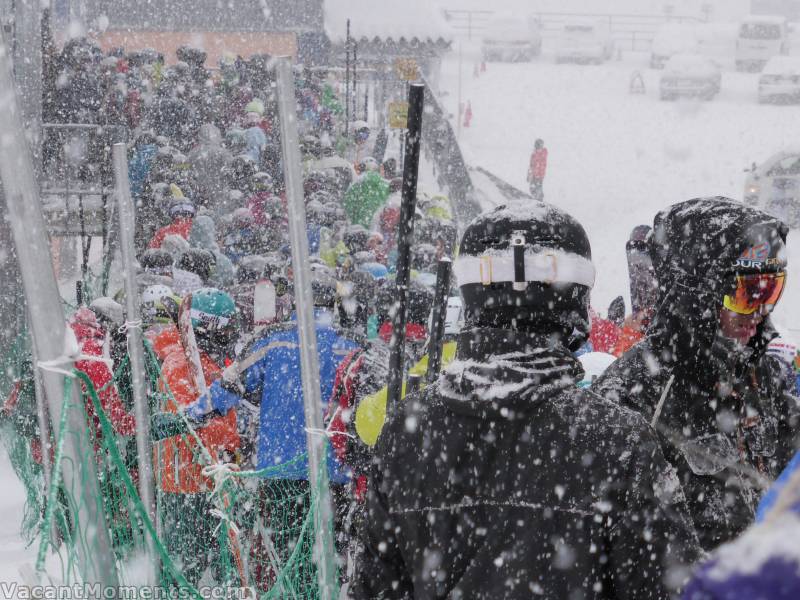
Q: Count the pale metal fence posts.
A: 3